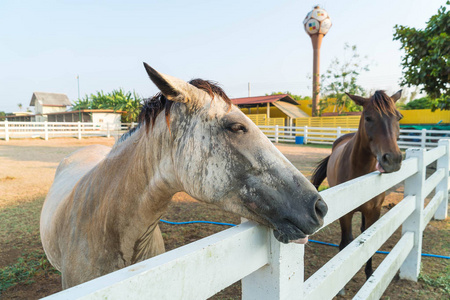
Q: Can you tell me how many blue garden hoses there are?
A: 1